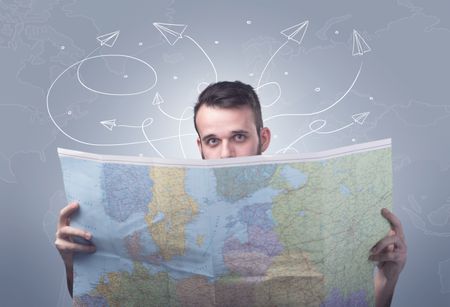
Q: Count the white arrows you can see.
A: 7